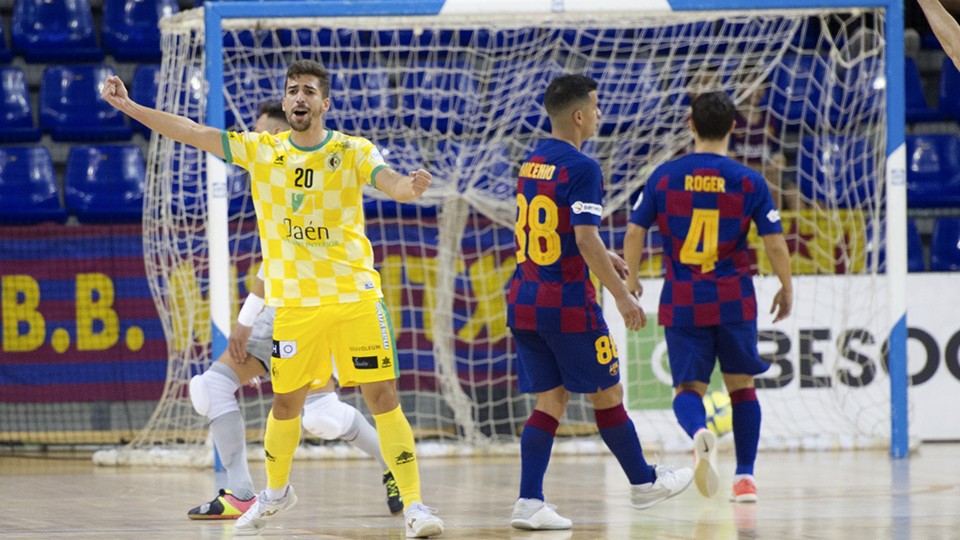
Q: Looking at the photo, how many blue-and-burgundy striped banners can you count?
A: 1